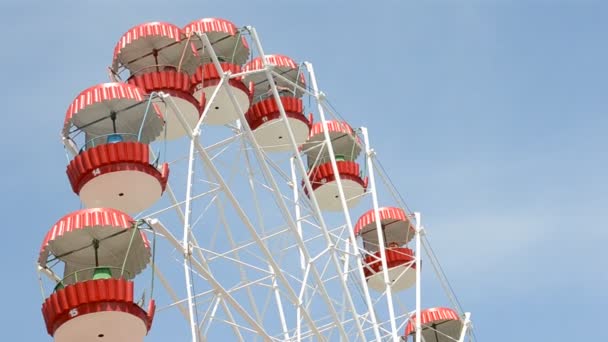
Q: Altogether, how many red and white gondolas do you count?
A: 8